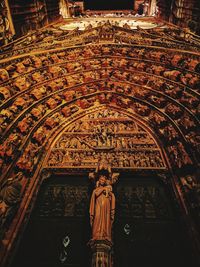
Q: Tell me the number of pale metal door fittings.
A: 3